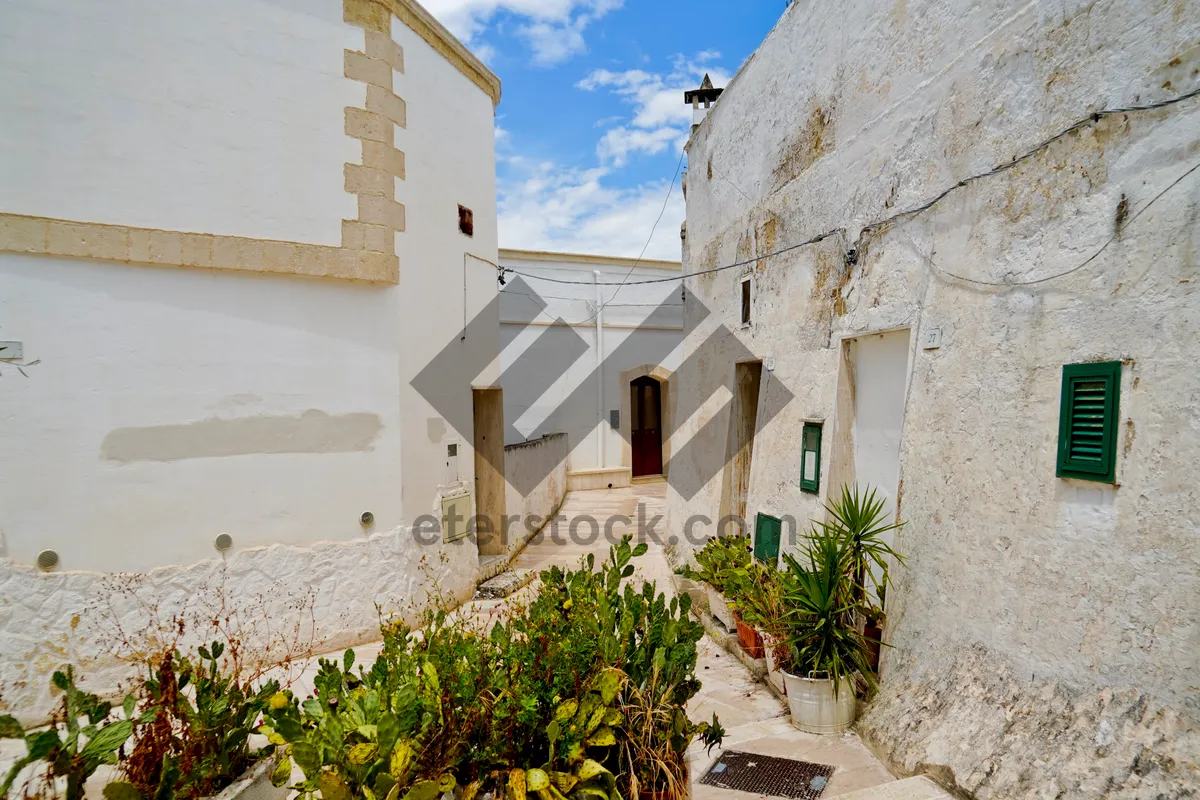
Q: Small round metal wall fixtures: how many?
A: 3